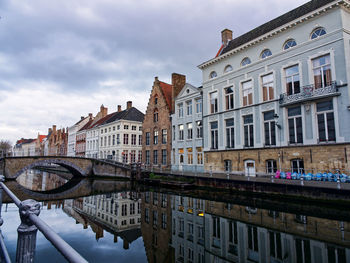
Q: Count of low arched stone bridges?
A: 1